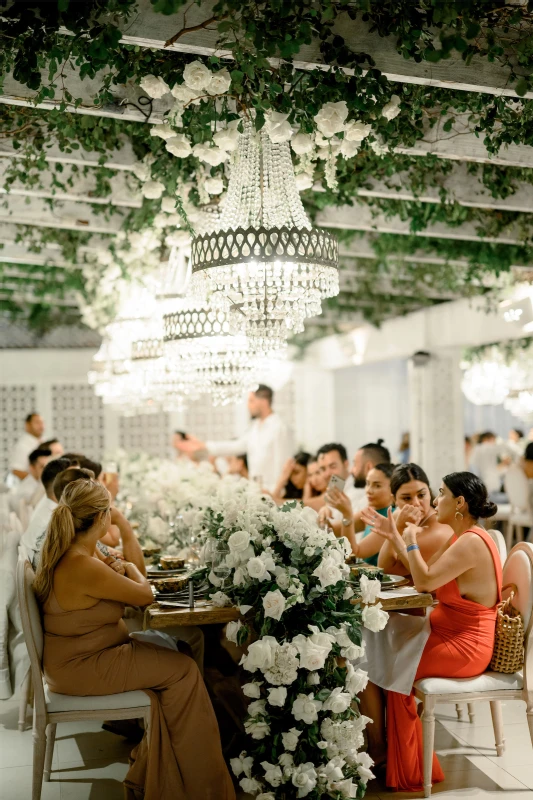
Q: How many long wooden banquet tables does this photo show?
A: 1